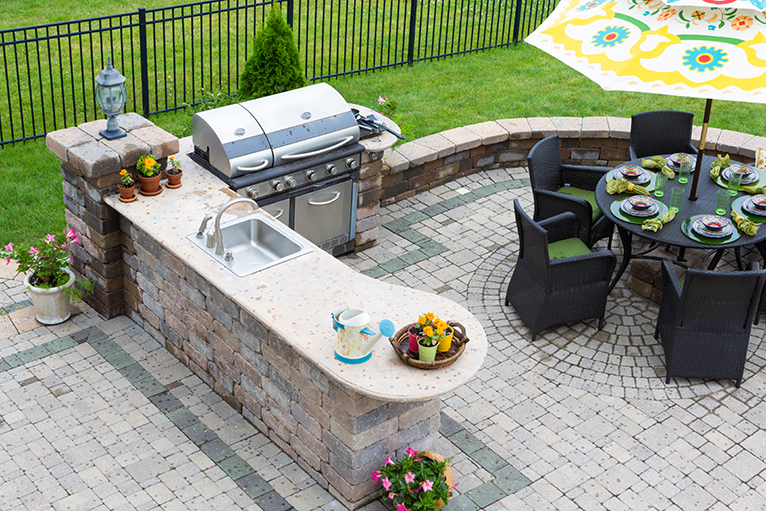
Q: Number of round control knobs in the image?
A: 6